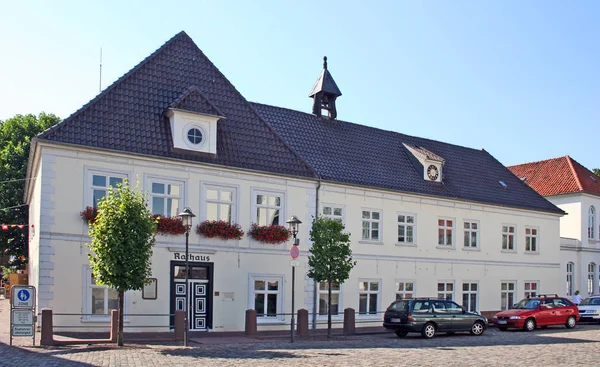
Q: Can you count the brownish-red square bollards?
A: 6